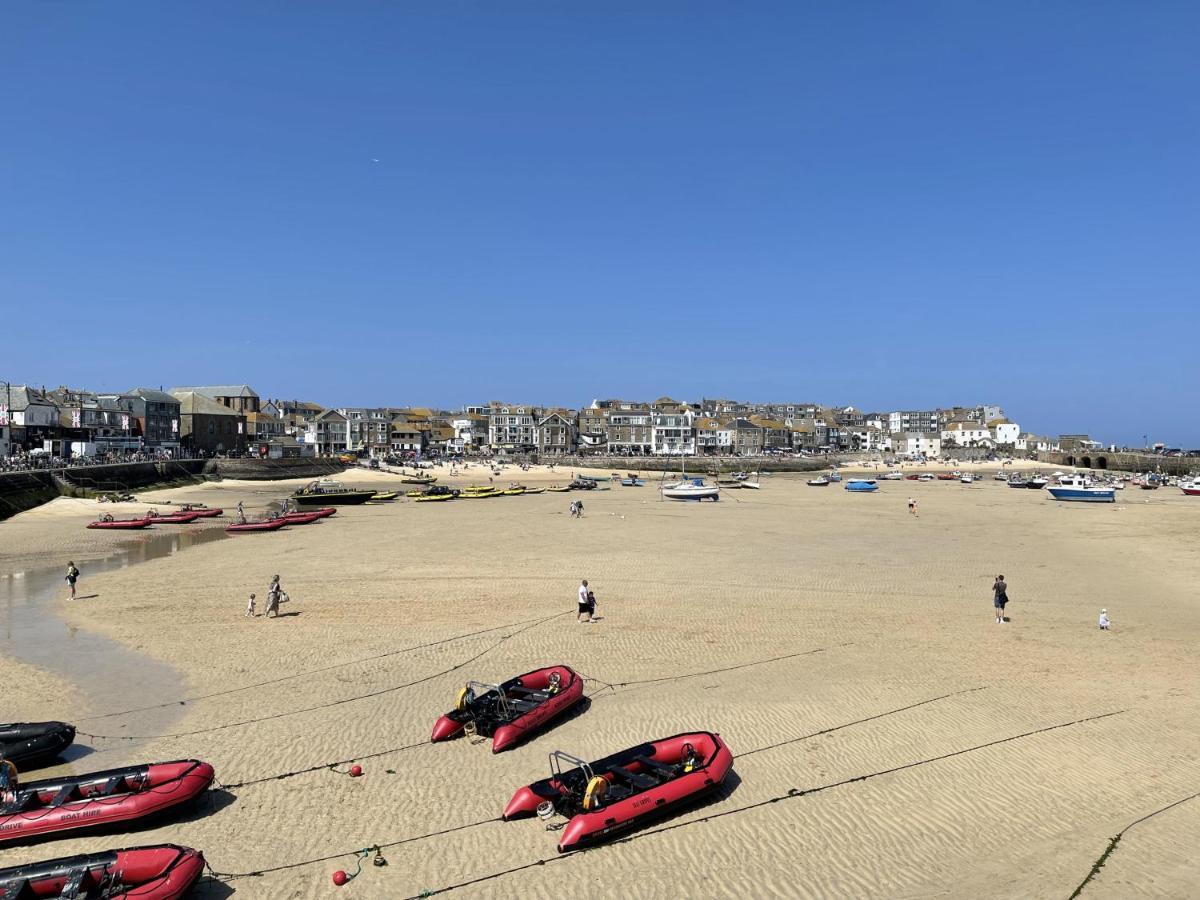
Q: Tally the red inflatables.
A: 10